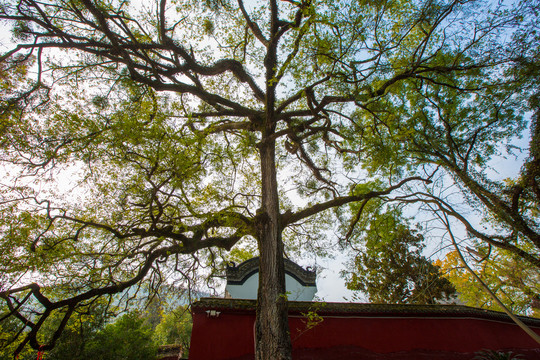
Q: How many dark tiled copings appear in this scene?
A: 2